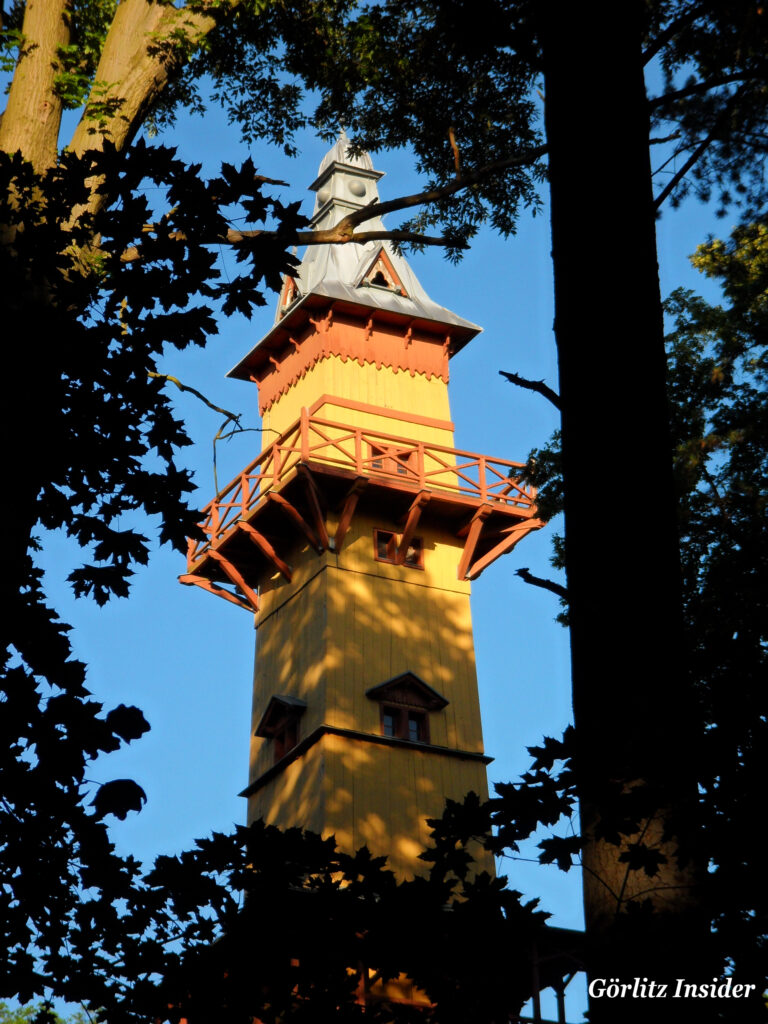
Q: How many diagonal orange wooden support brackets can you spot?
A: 9